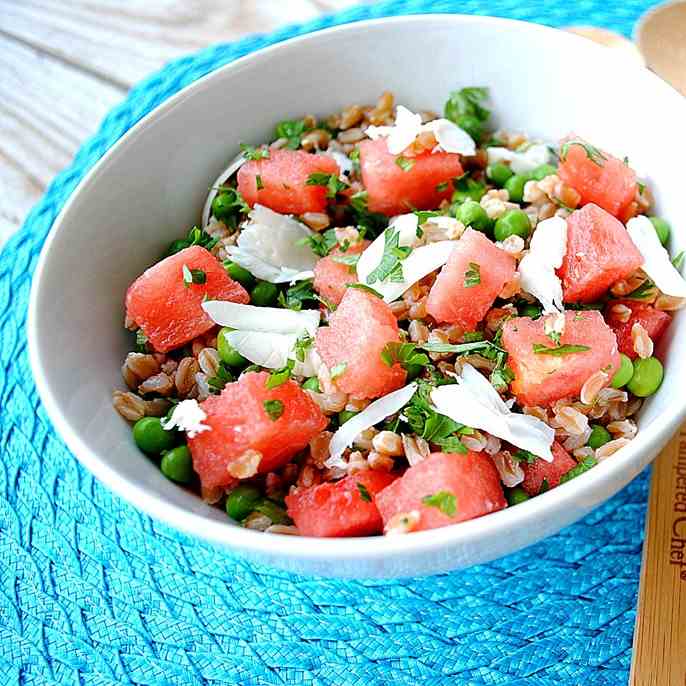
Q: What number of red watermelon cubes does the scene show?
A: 14